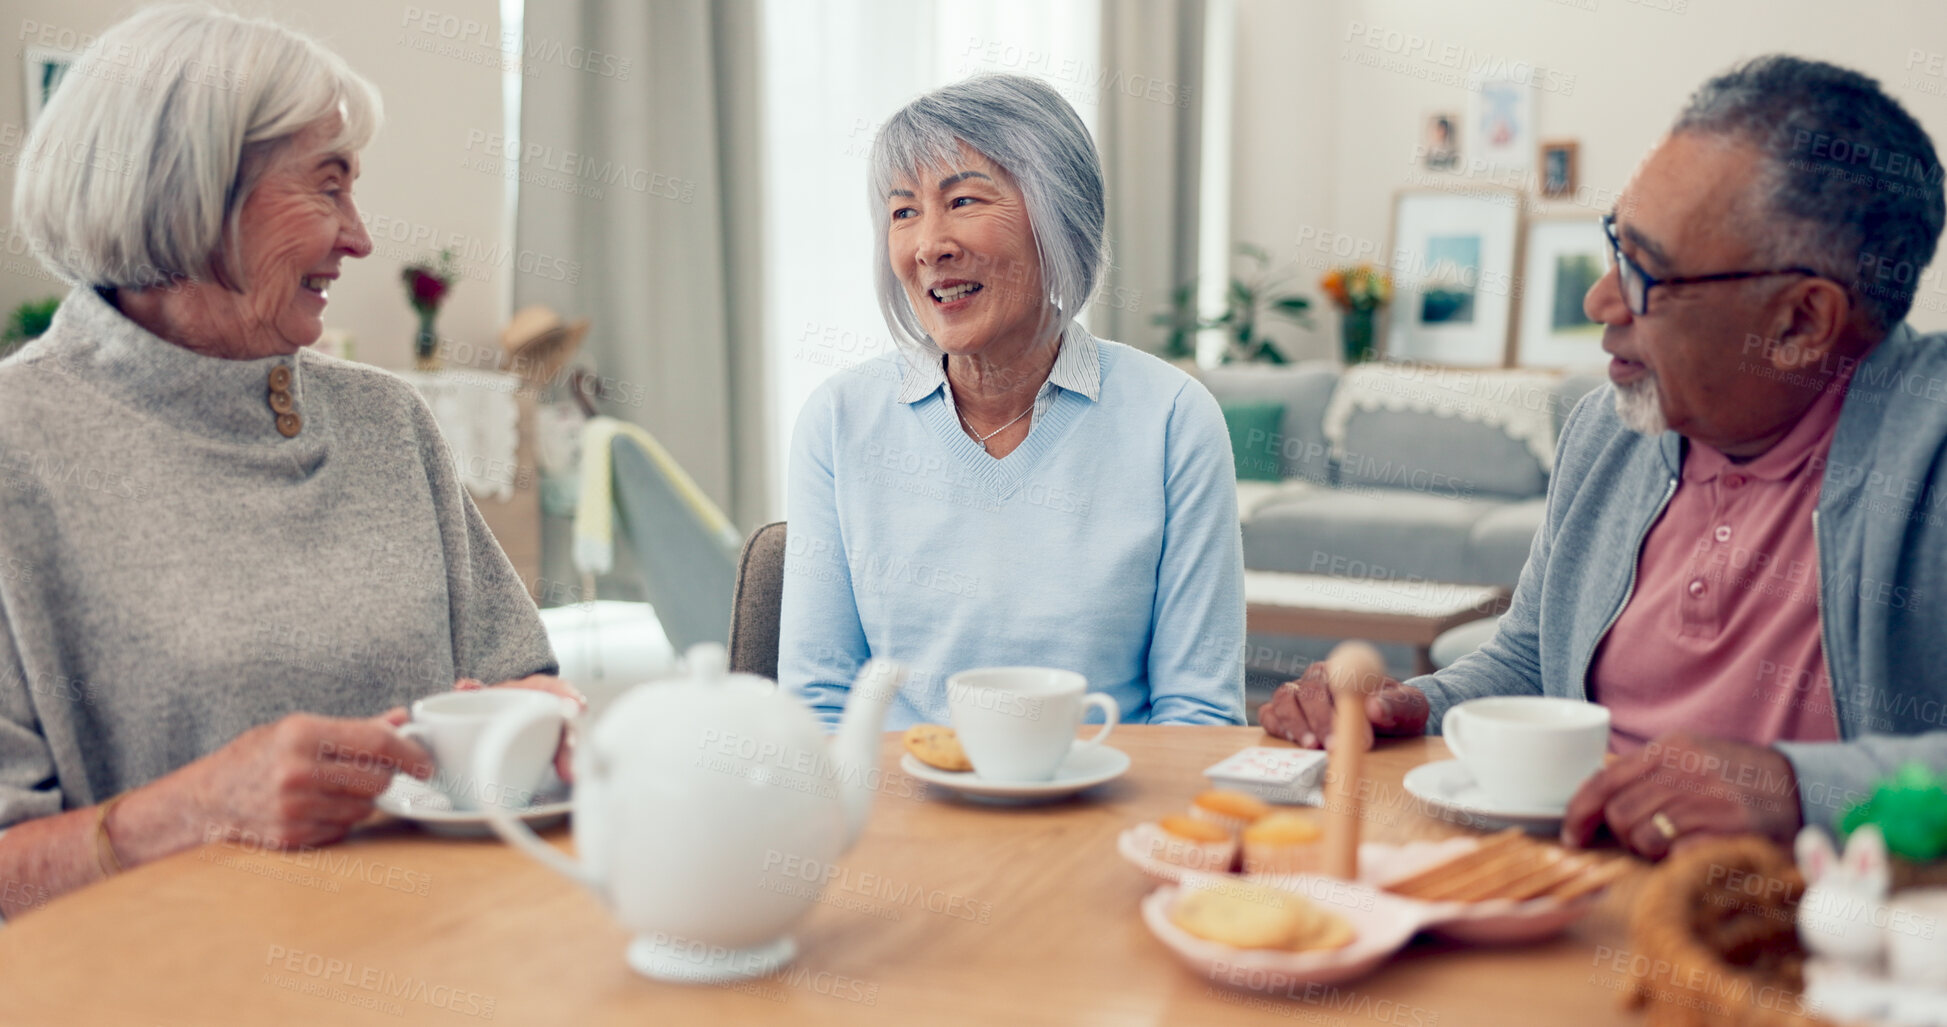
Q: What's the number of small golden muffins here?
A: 3